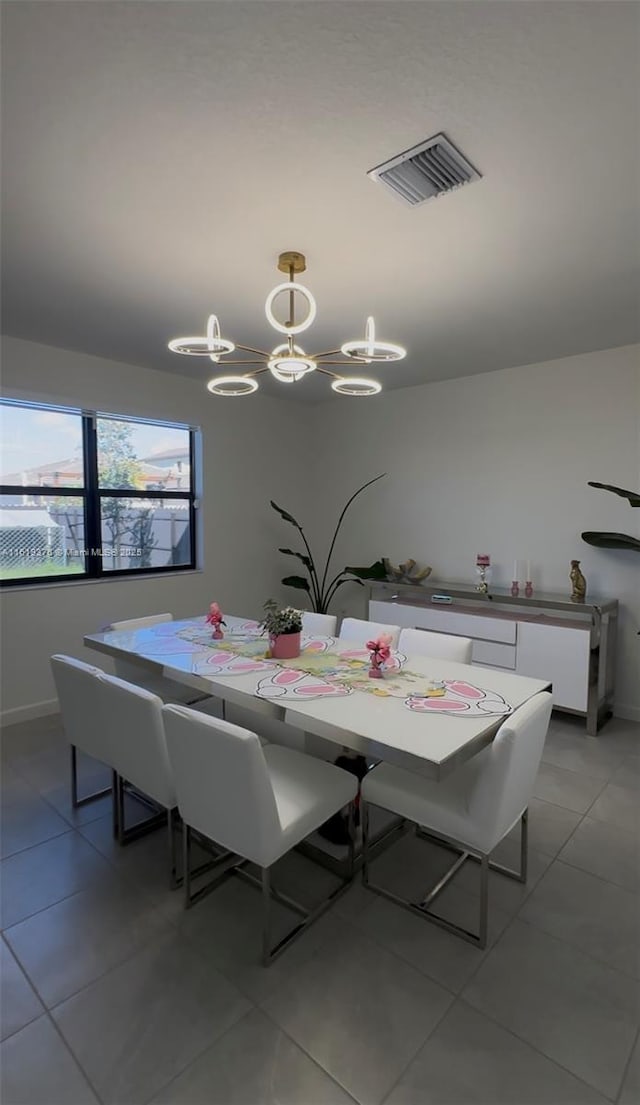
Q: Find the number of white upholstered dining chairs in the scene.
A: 8